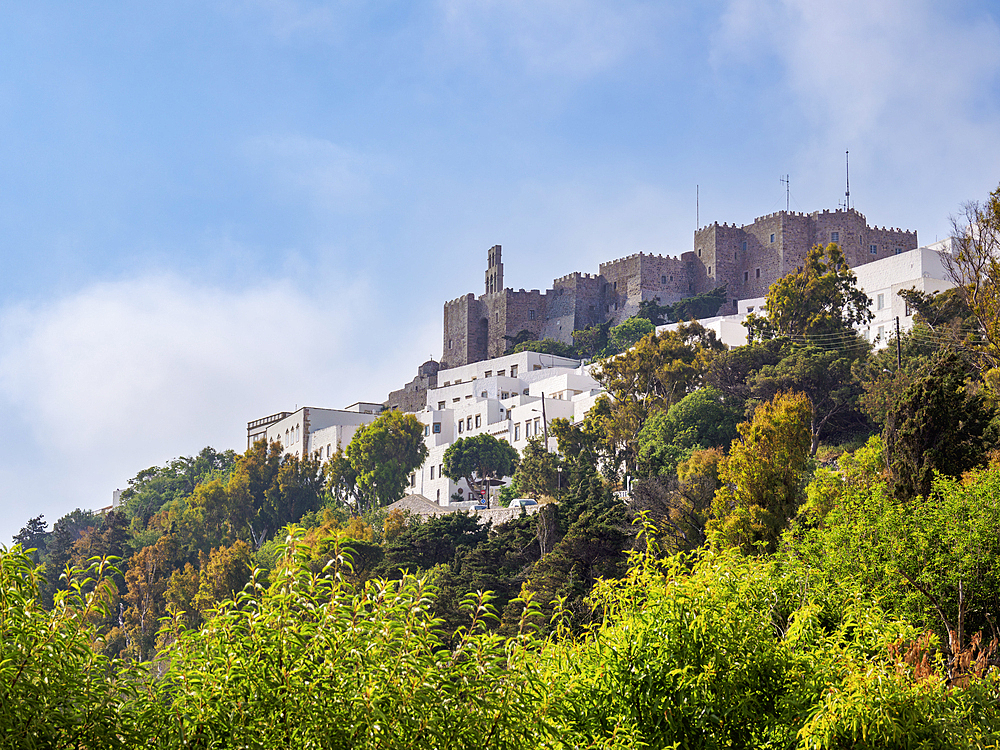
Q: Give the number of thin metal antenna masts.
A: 3